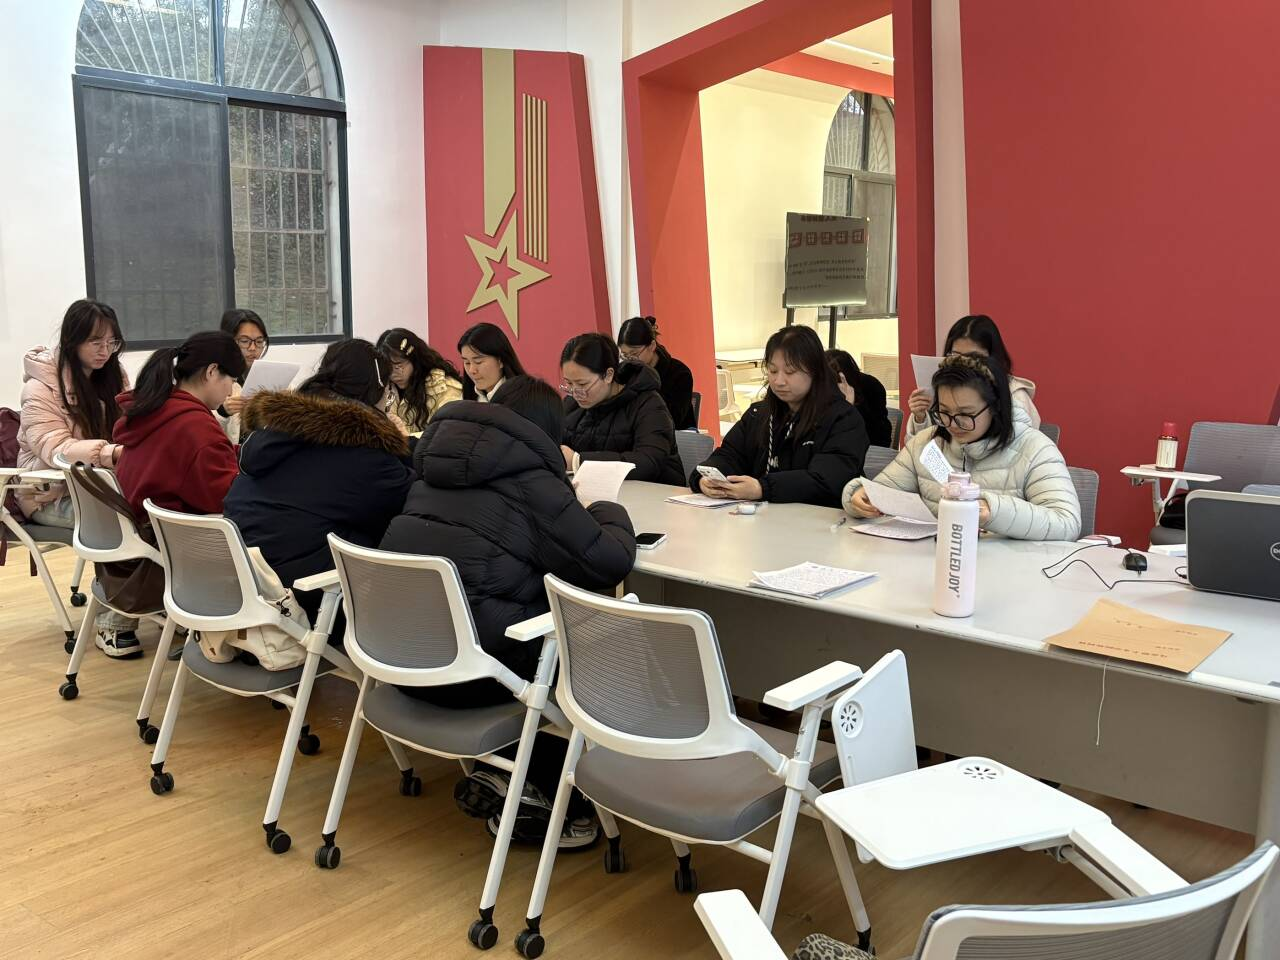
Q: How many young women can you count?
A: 13